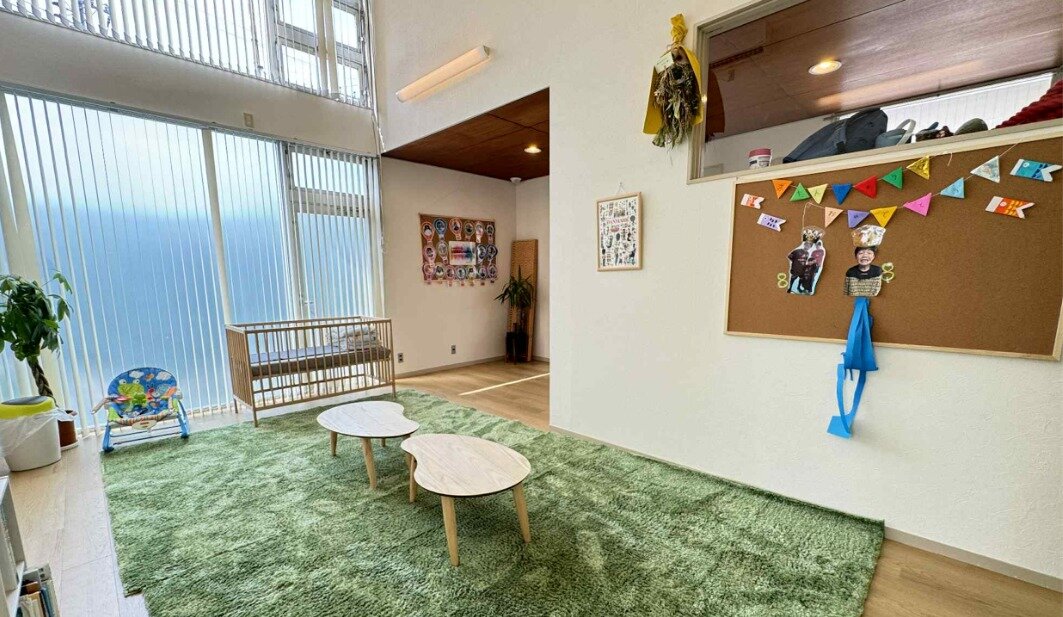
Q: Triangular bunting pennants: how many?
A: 13